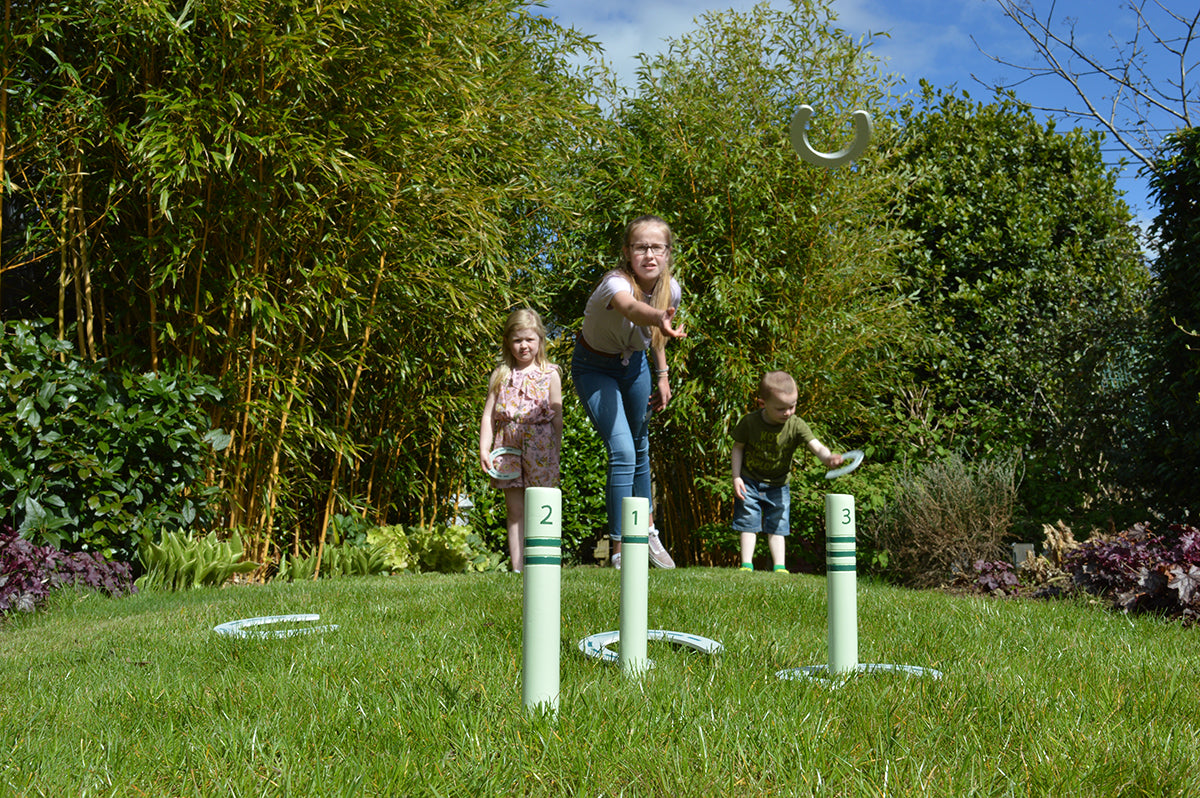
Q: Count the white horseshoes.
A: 6